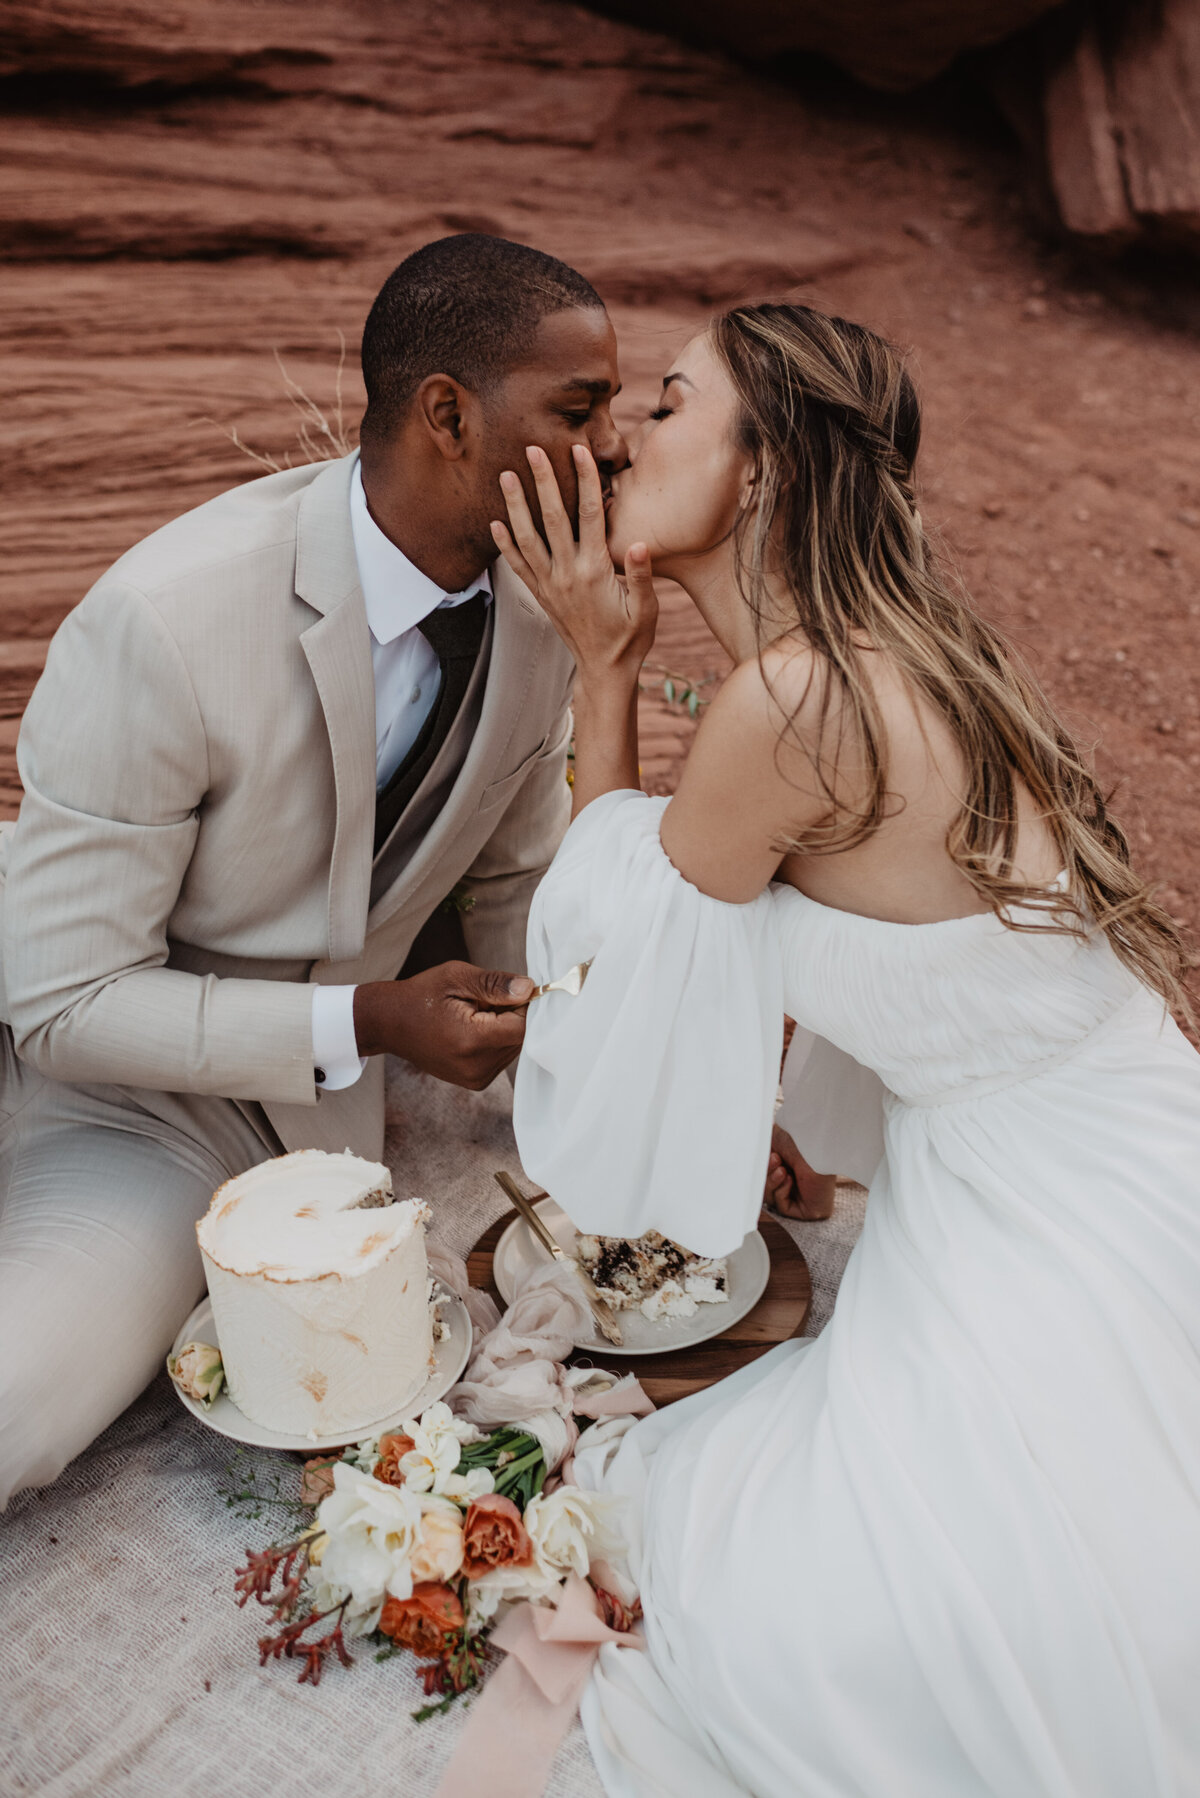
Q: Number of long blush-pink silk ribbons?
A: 1